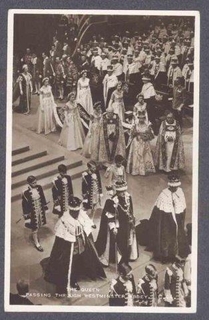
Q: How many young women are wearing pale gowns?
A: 6